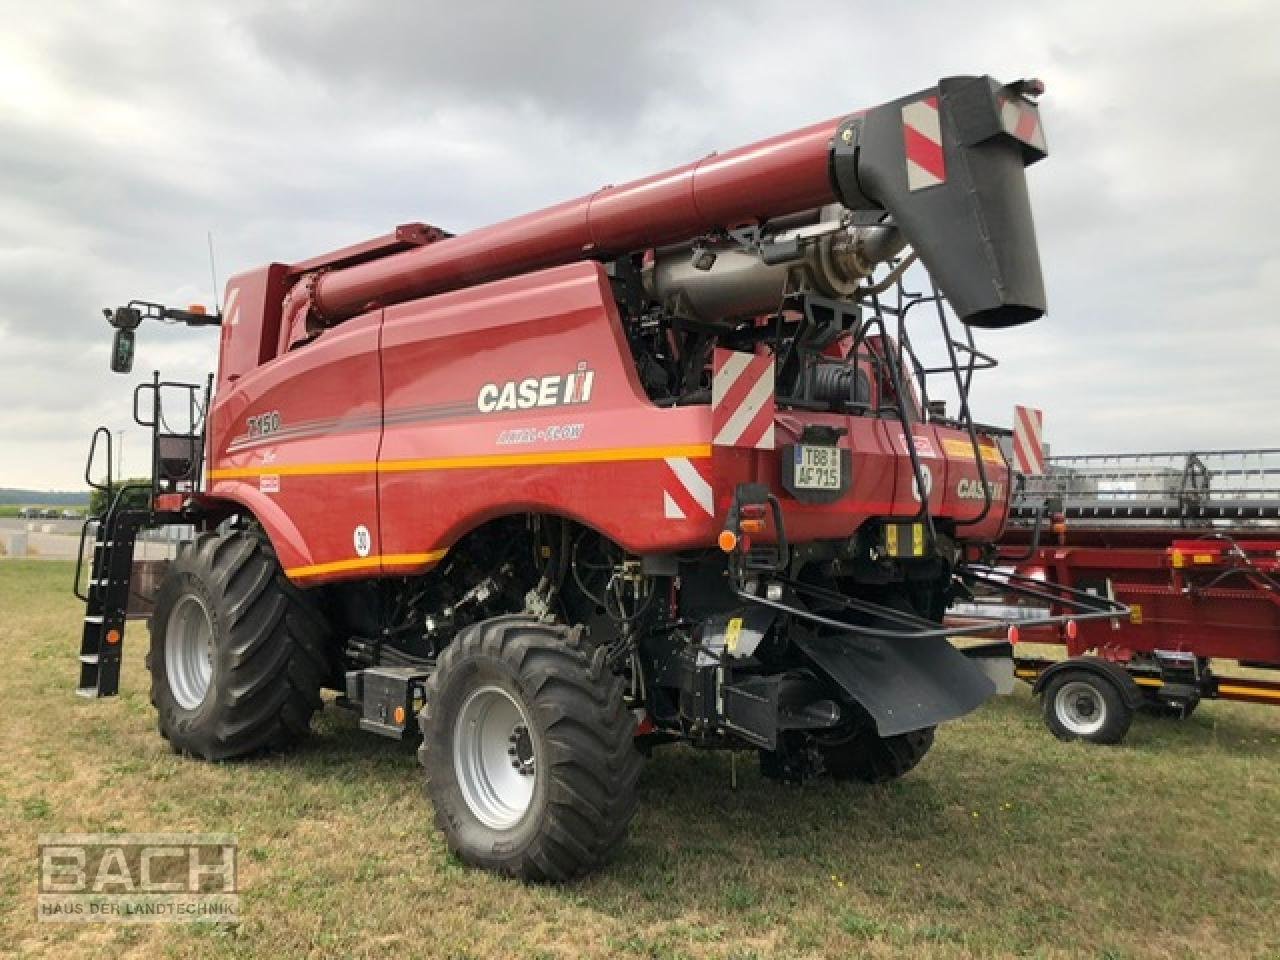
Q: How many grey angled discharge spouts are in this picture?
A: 1